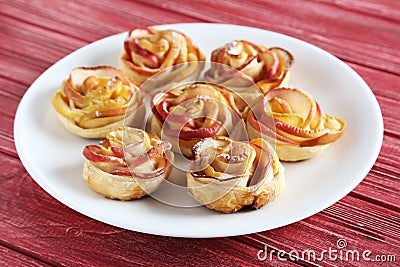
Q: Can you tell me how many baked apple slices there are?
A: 7